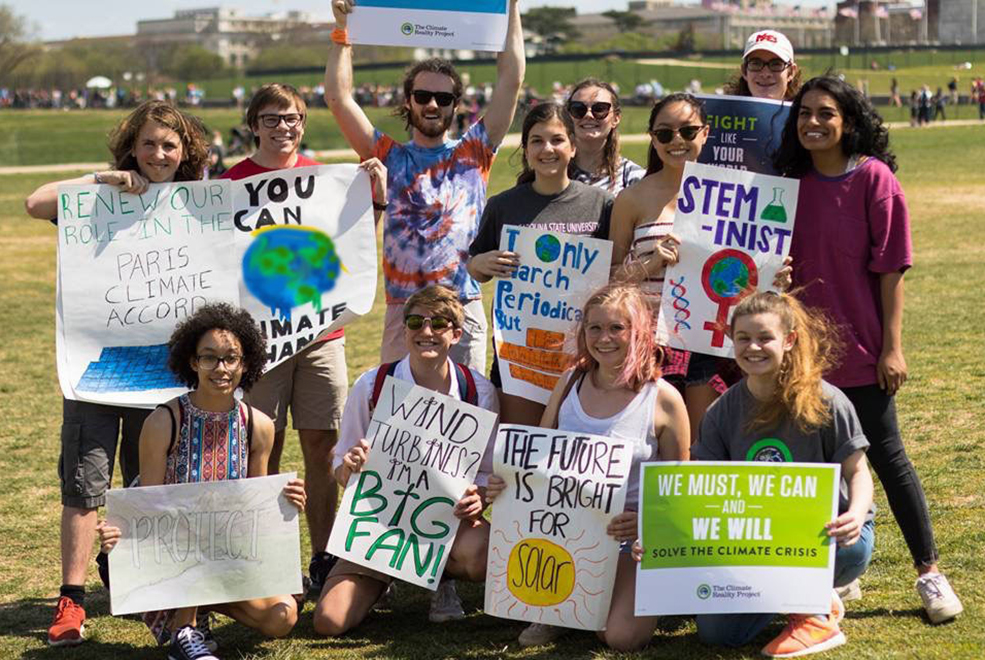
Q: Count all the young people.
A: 12